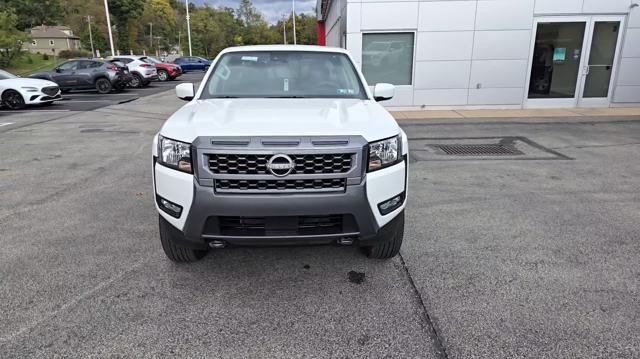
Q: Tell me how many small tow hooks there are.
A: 2